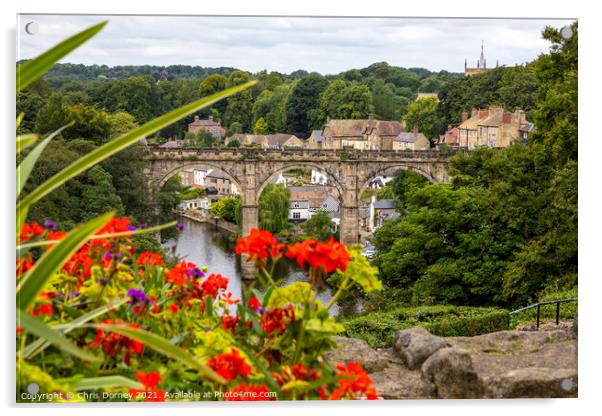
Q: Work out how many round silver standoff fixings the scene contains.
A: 4